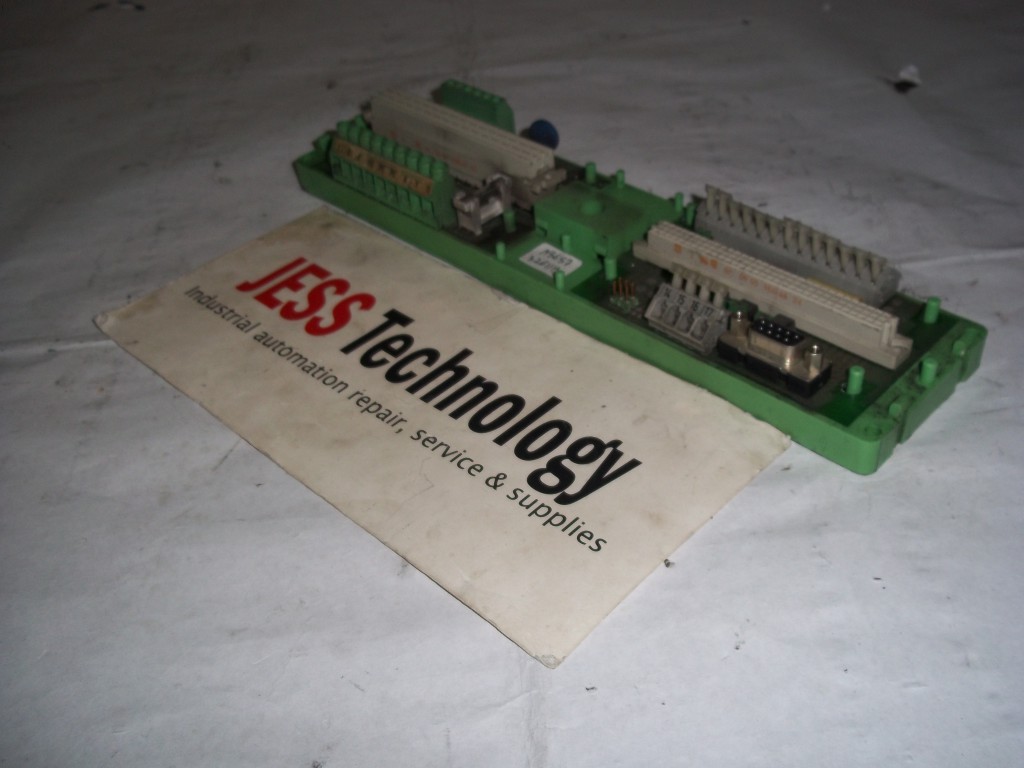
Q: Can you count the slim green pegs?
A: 12